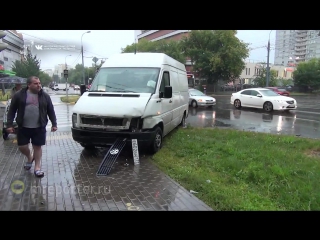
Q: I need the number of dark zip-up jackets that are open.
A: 1